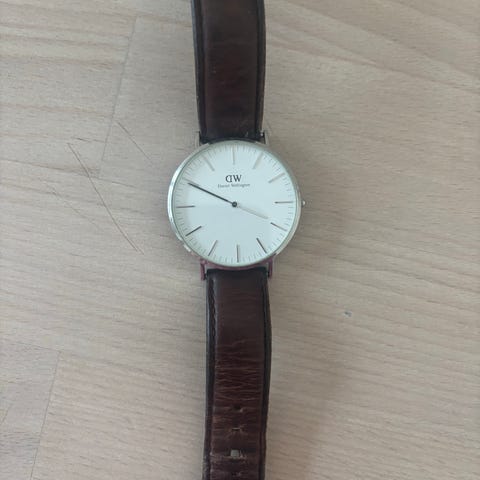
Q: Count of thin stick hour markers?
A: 12